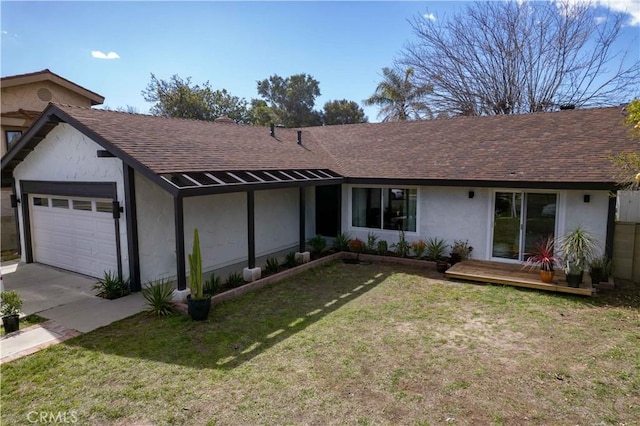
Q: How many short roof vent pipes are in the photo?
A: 2